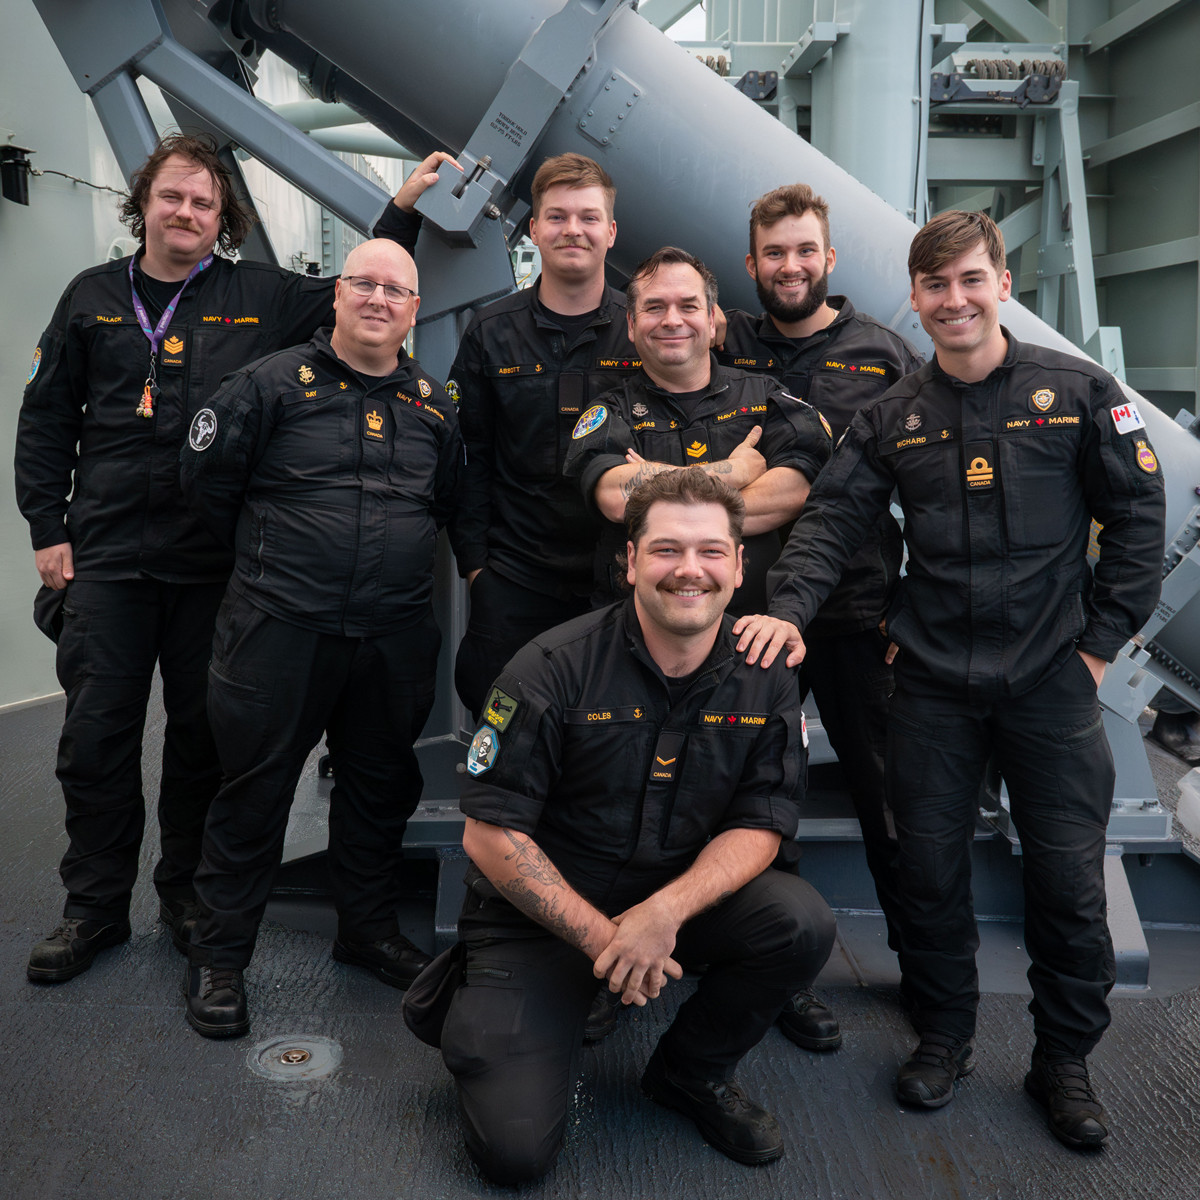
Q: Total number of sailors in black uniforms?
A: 7